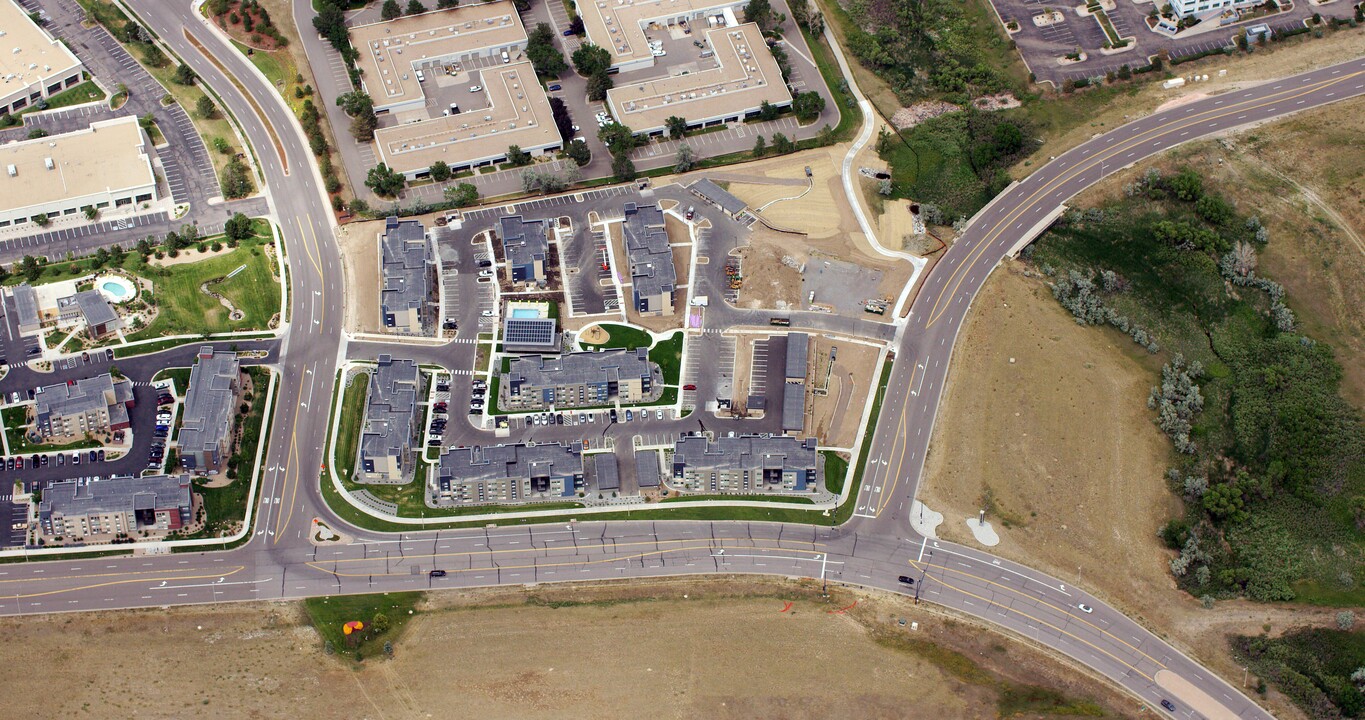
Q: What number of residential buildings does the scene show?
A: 10